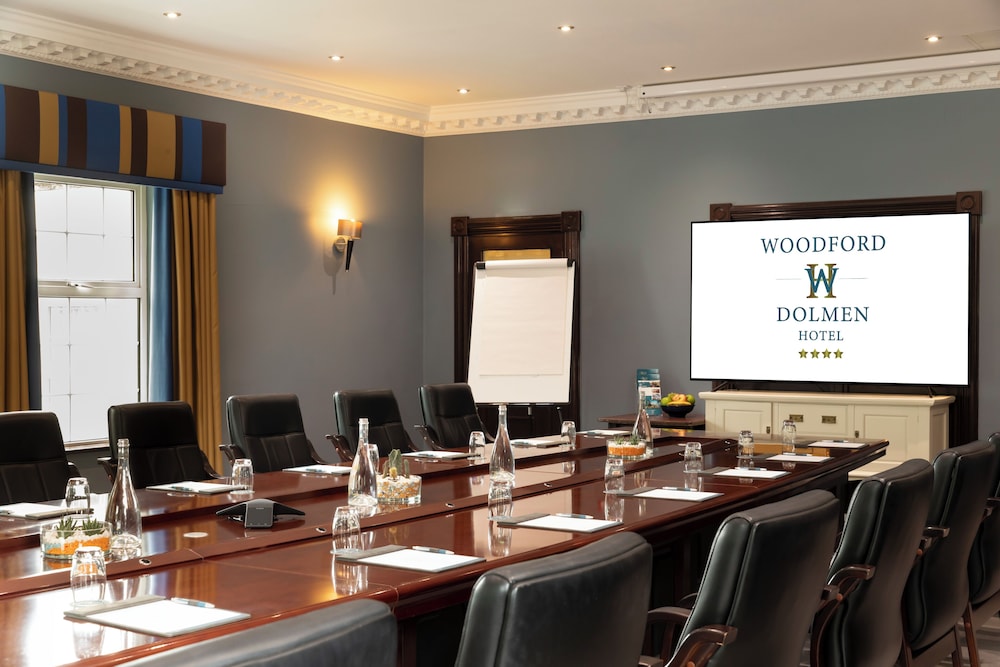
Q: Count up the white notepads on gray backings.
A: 13